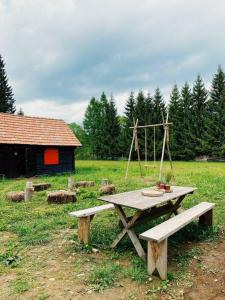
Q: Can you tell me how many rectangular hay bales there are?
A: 5